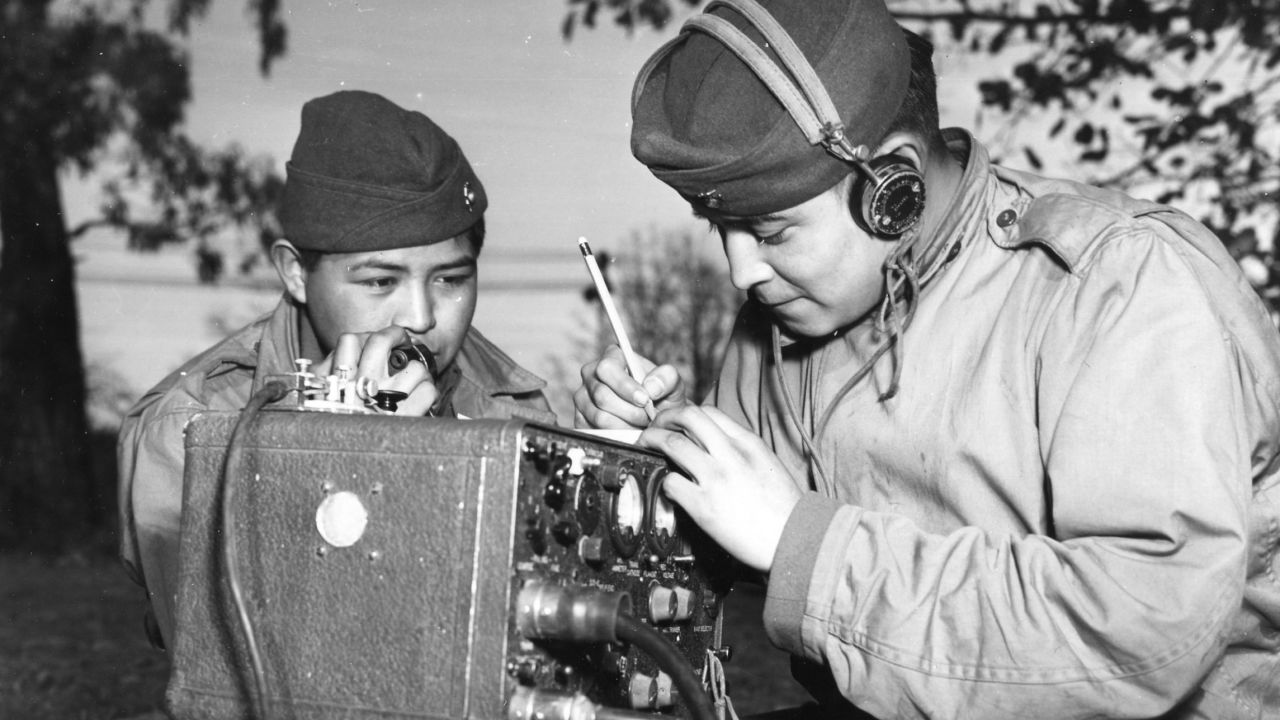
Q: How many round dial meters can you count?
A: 2